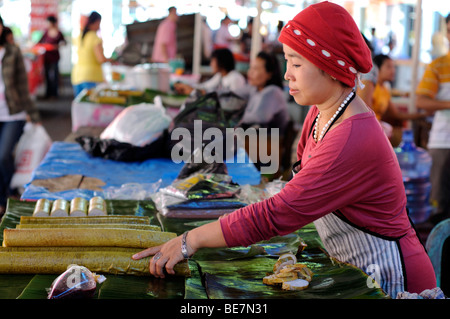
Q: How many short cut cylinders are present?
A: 4